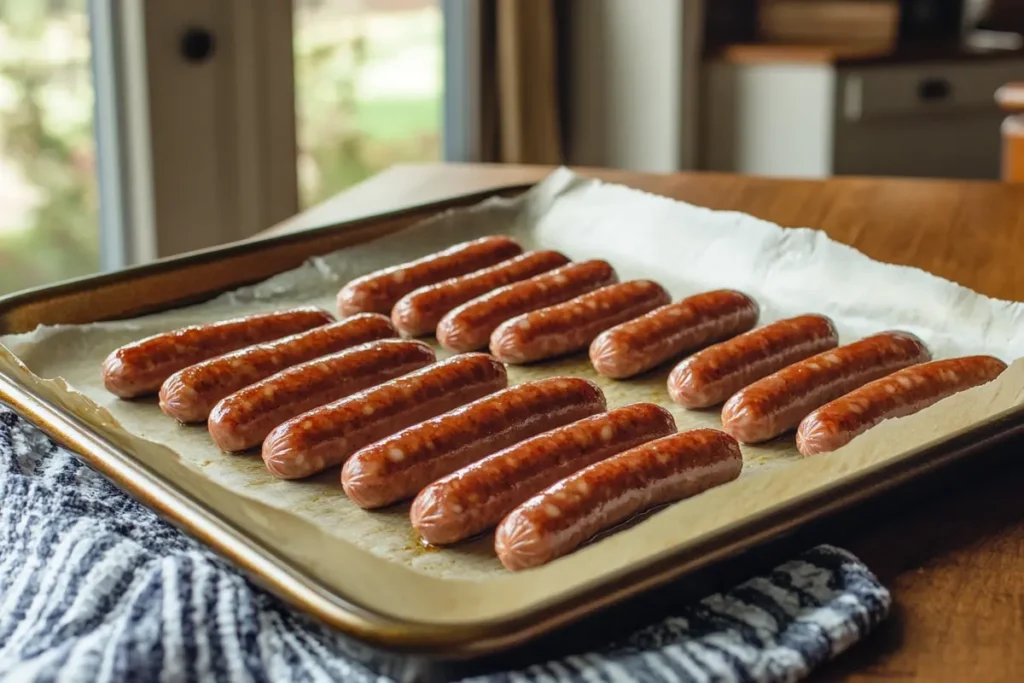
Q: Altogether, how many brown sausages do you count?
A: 15